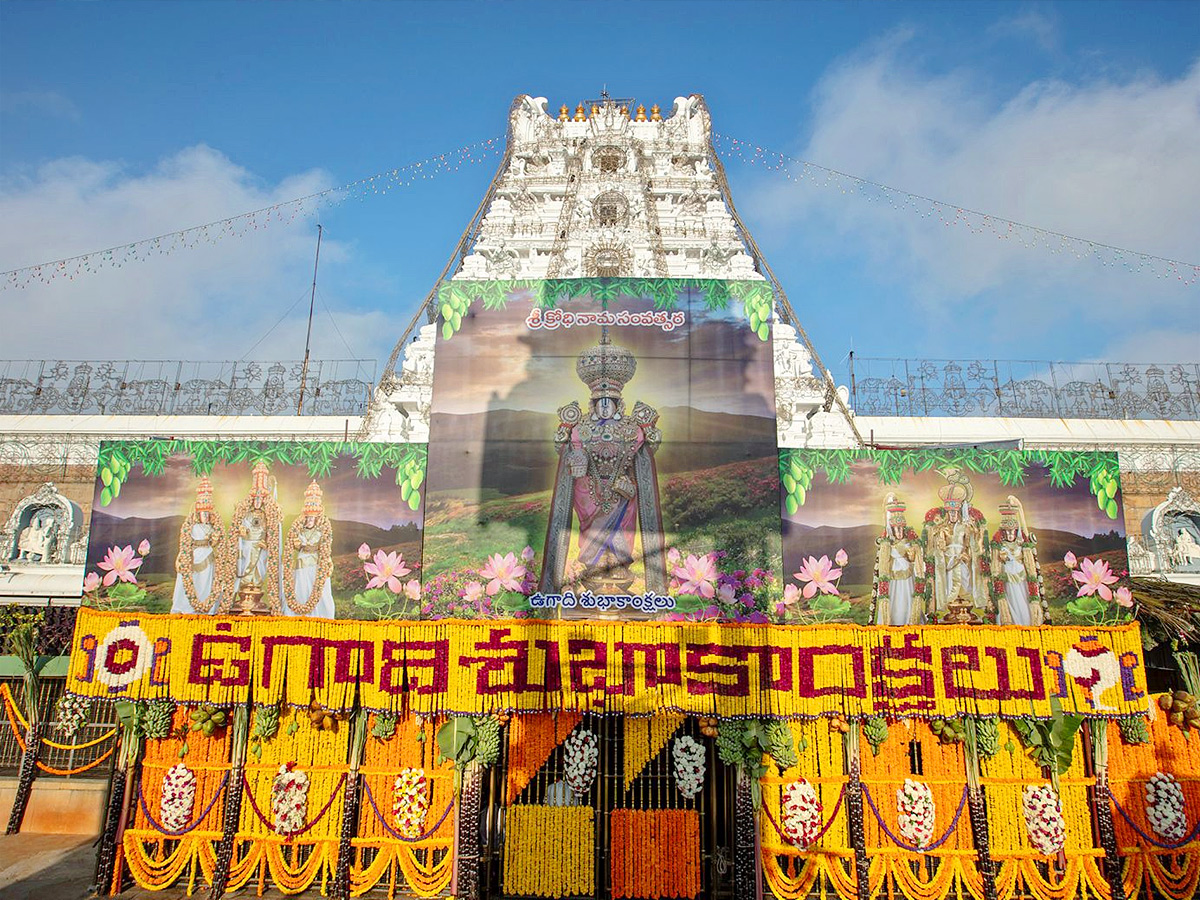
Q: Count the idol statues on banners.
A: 7